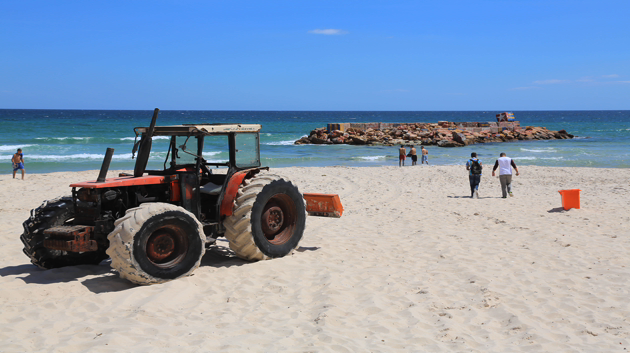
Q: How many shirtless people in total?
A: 4